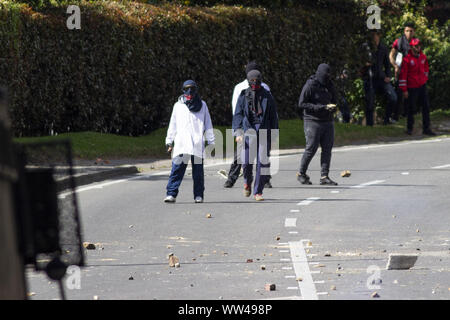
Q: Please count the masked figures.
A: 4